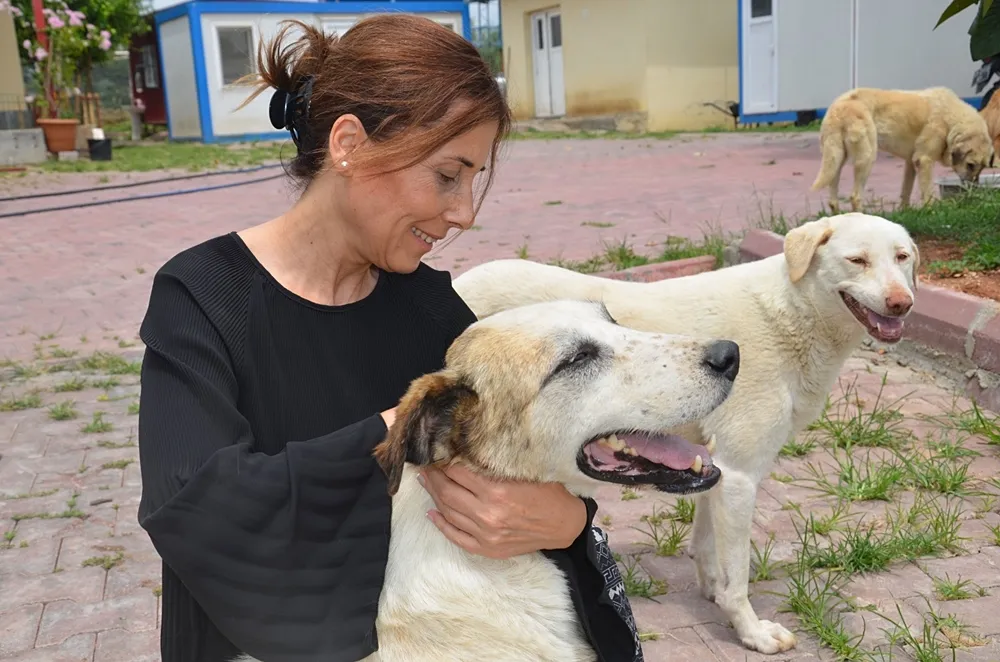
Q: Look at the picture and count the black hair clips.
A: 1